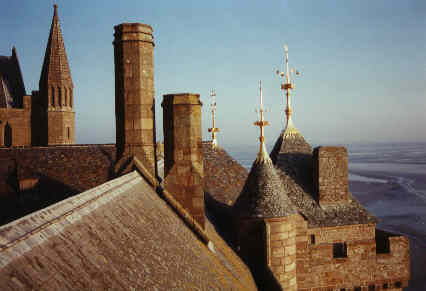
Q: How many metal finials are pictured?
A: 3